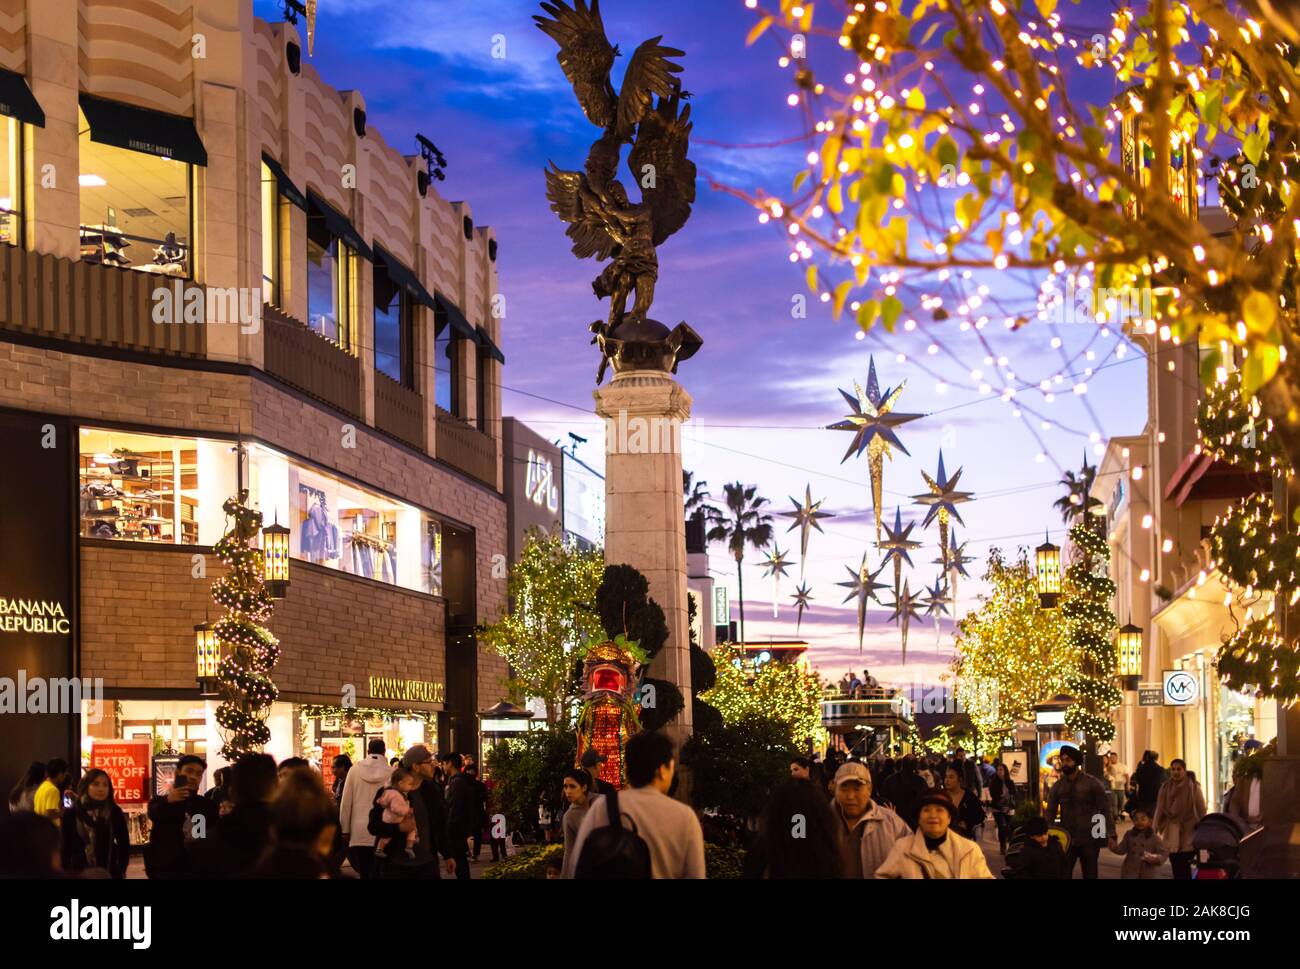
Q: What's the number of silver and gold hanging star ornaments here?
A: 10